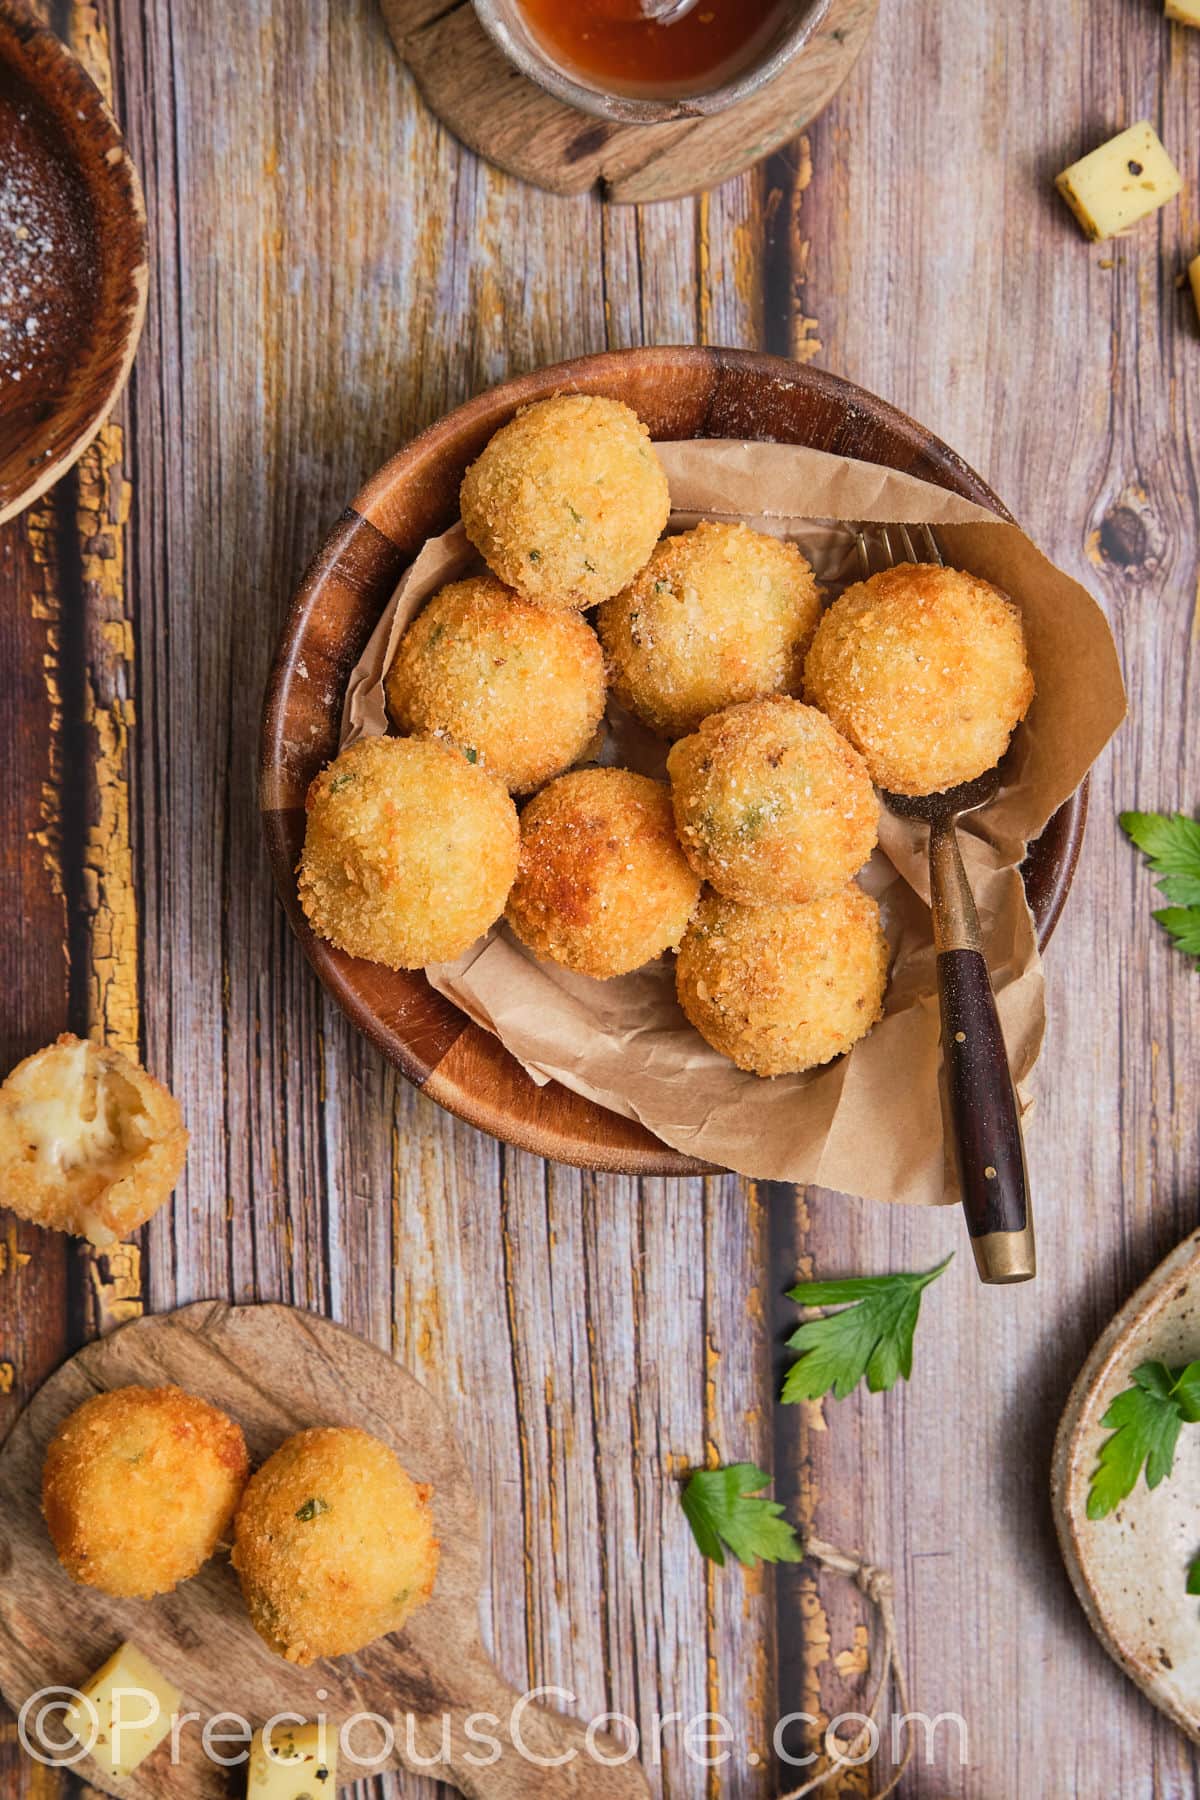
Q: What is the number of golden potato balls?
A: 11